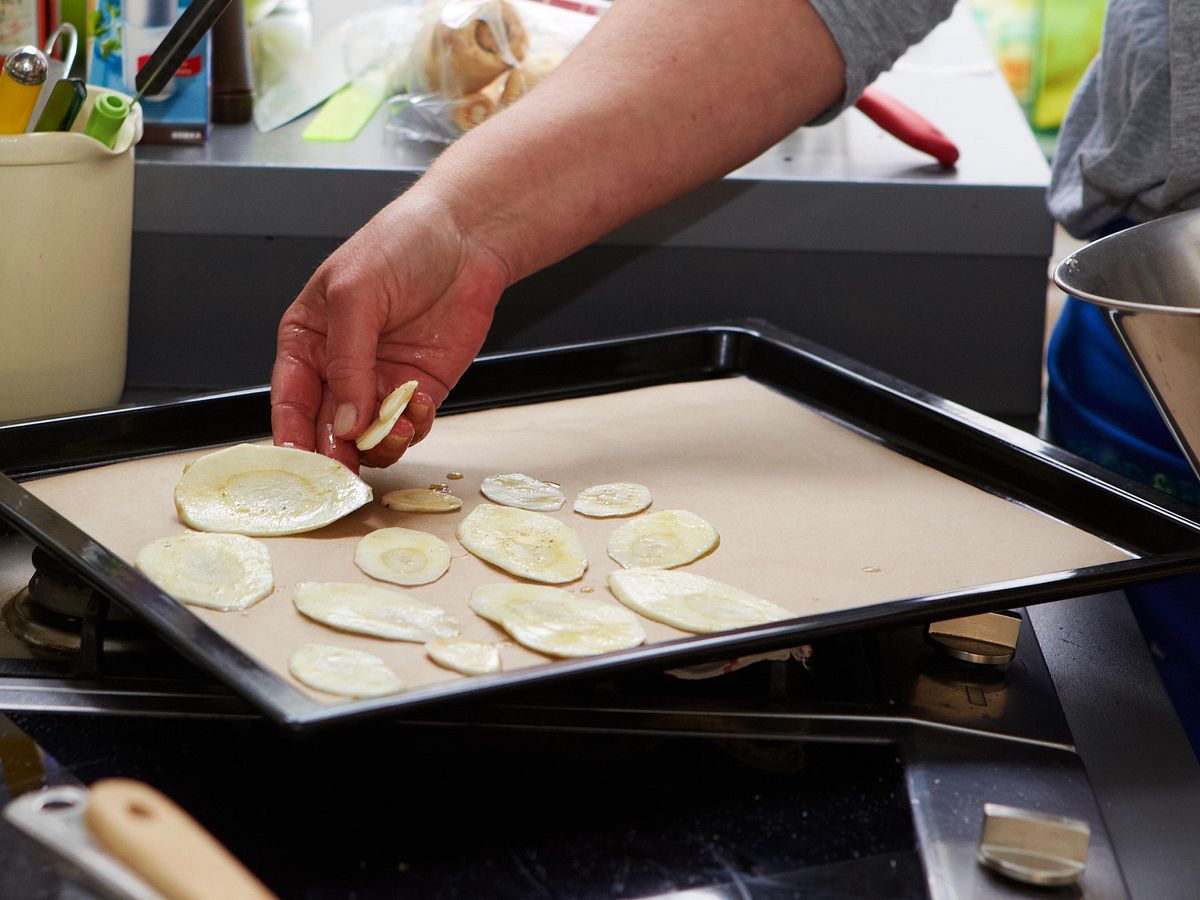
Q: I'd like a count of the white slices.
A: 14